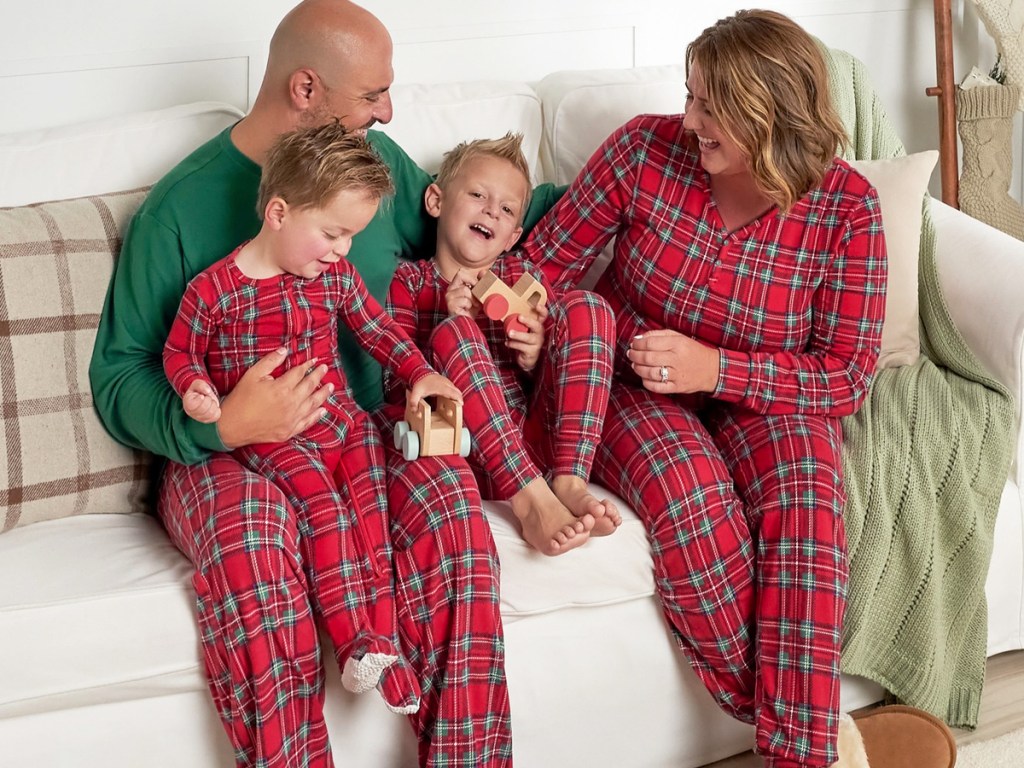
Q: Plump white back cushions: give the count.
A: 3